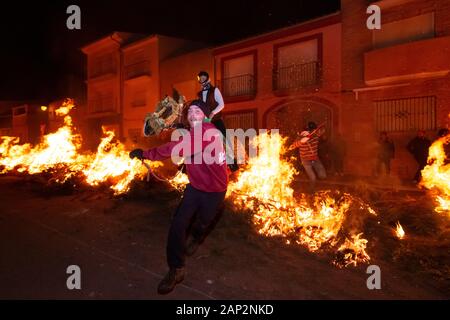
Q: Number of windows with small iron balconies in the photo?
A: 2